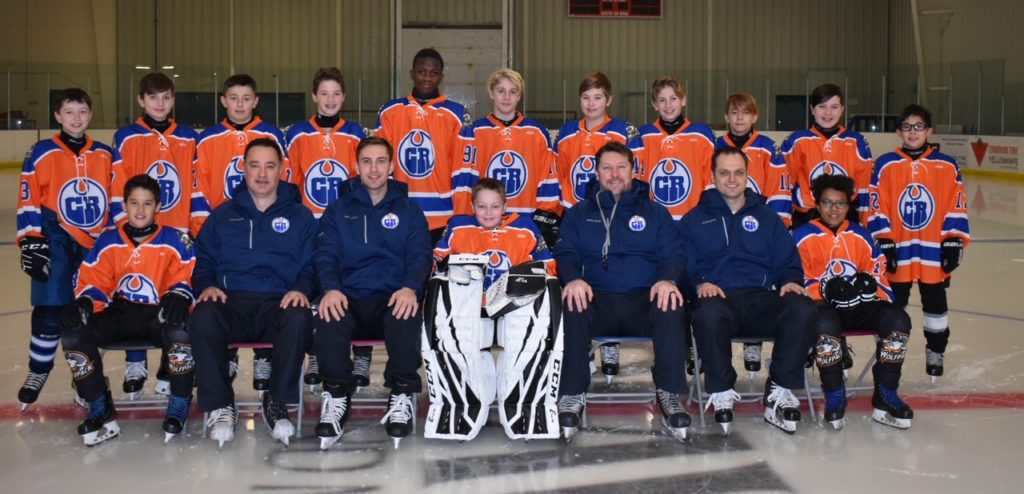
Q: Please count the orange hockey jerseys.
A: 14